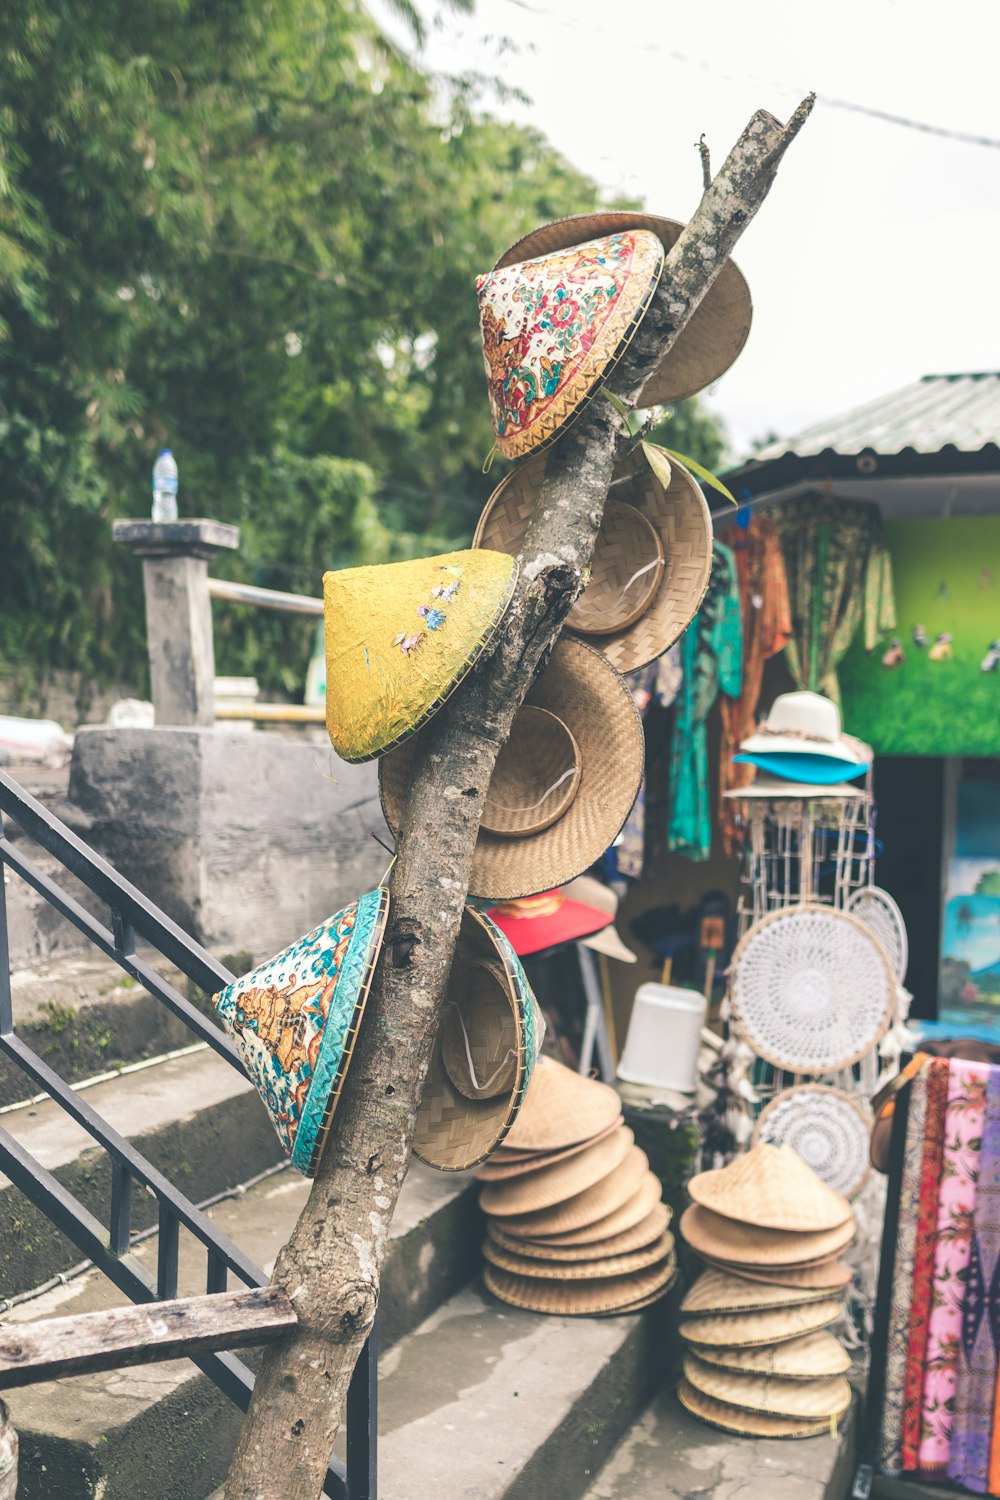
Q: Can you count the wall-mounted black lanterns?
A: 0